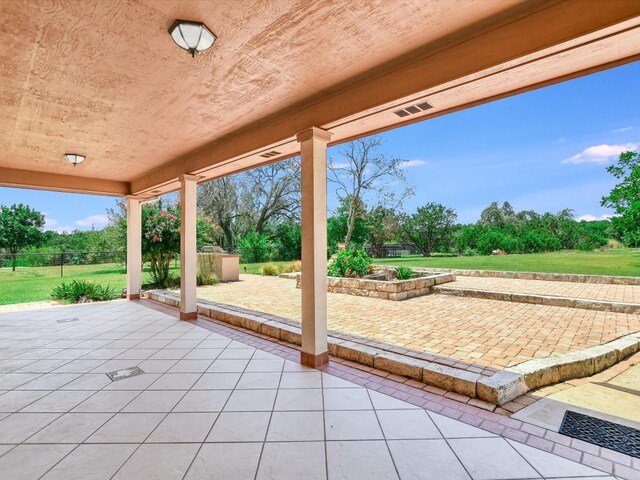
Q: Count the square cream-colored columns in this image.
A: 3